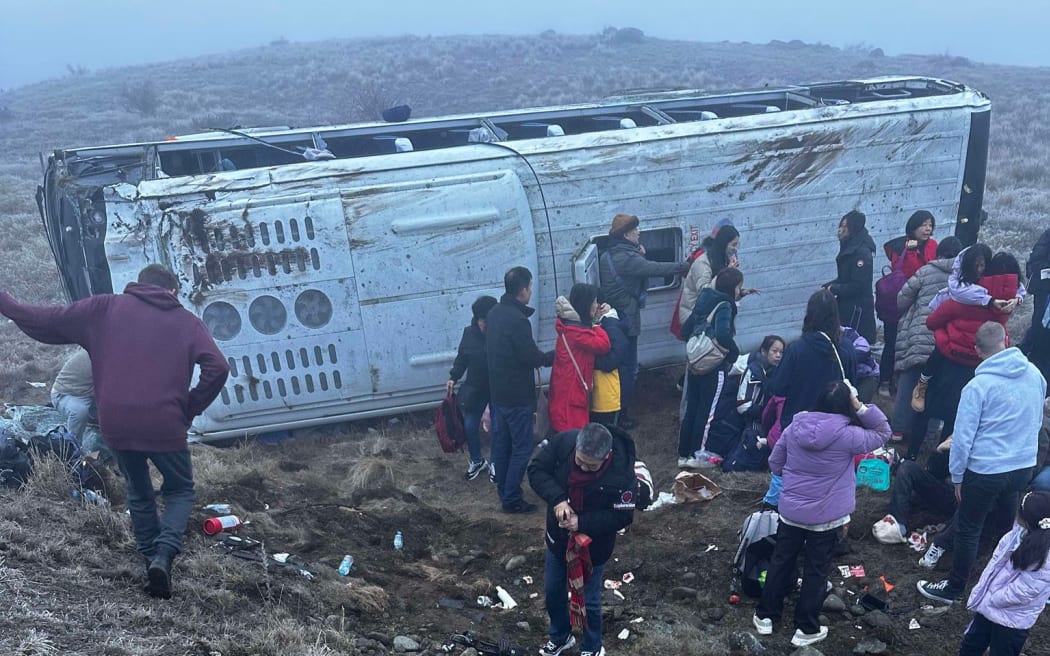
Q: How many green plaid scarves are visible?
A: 0